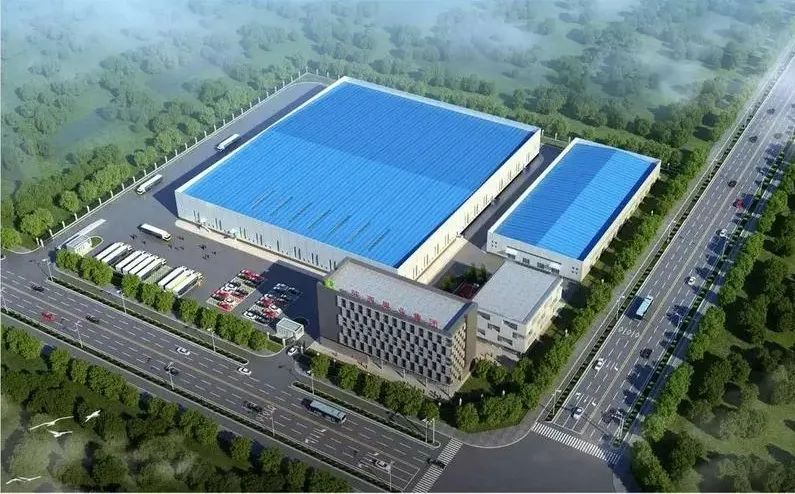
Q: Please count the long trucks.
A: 12